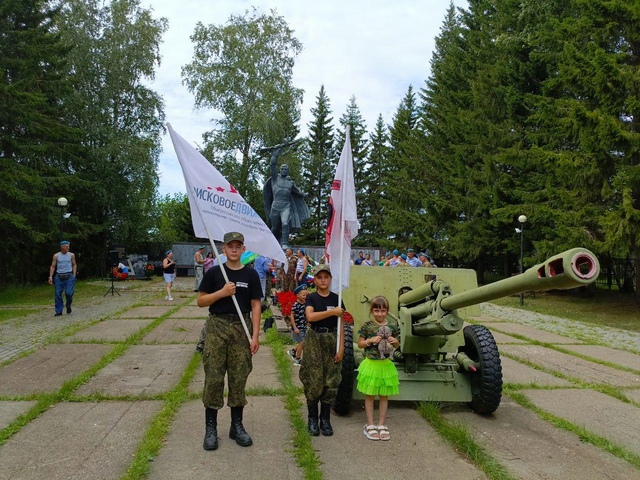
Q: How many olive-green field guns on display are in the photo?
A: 1